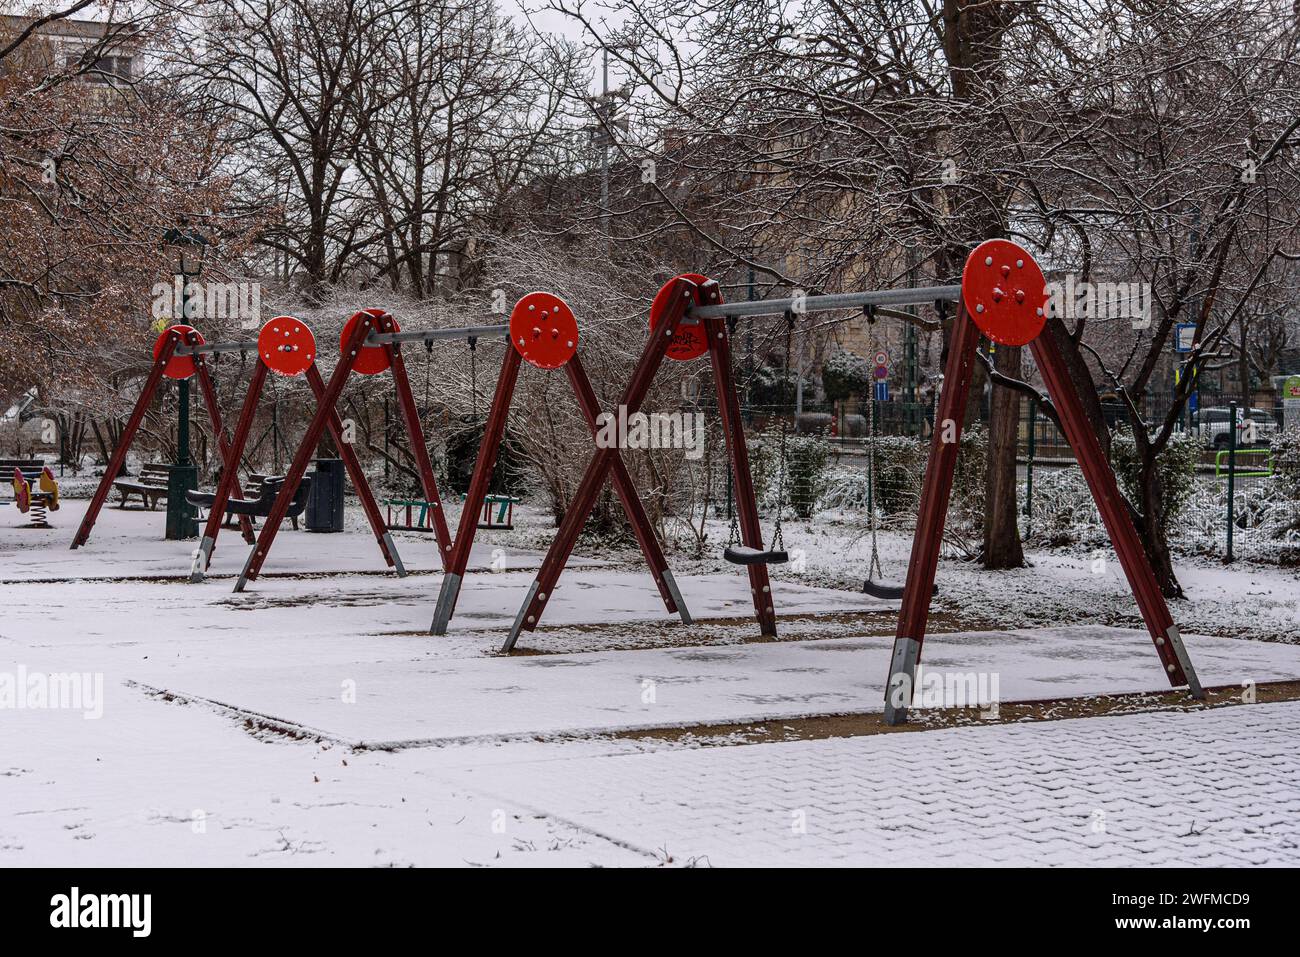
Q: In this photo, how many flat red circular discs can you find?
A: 6